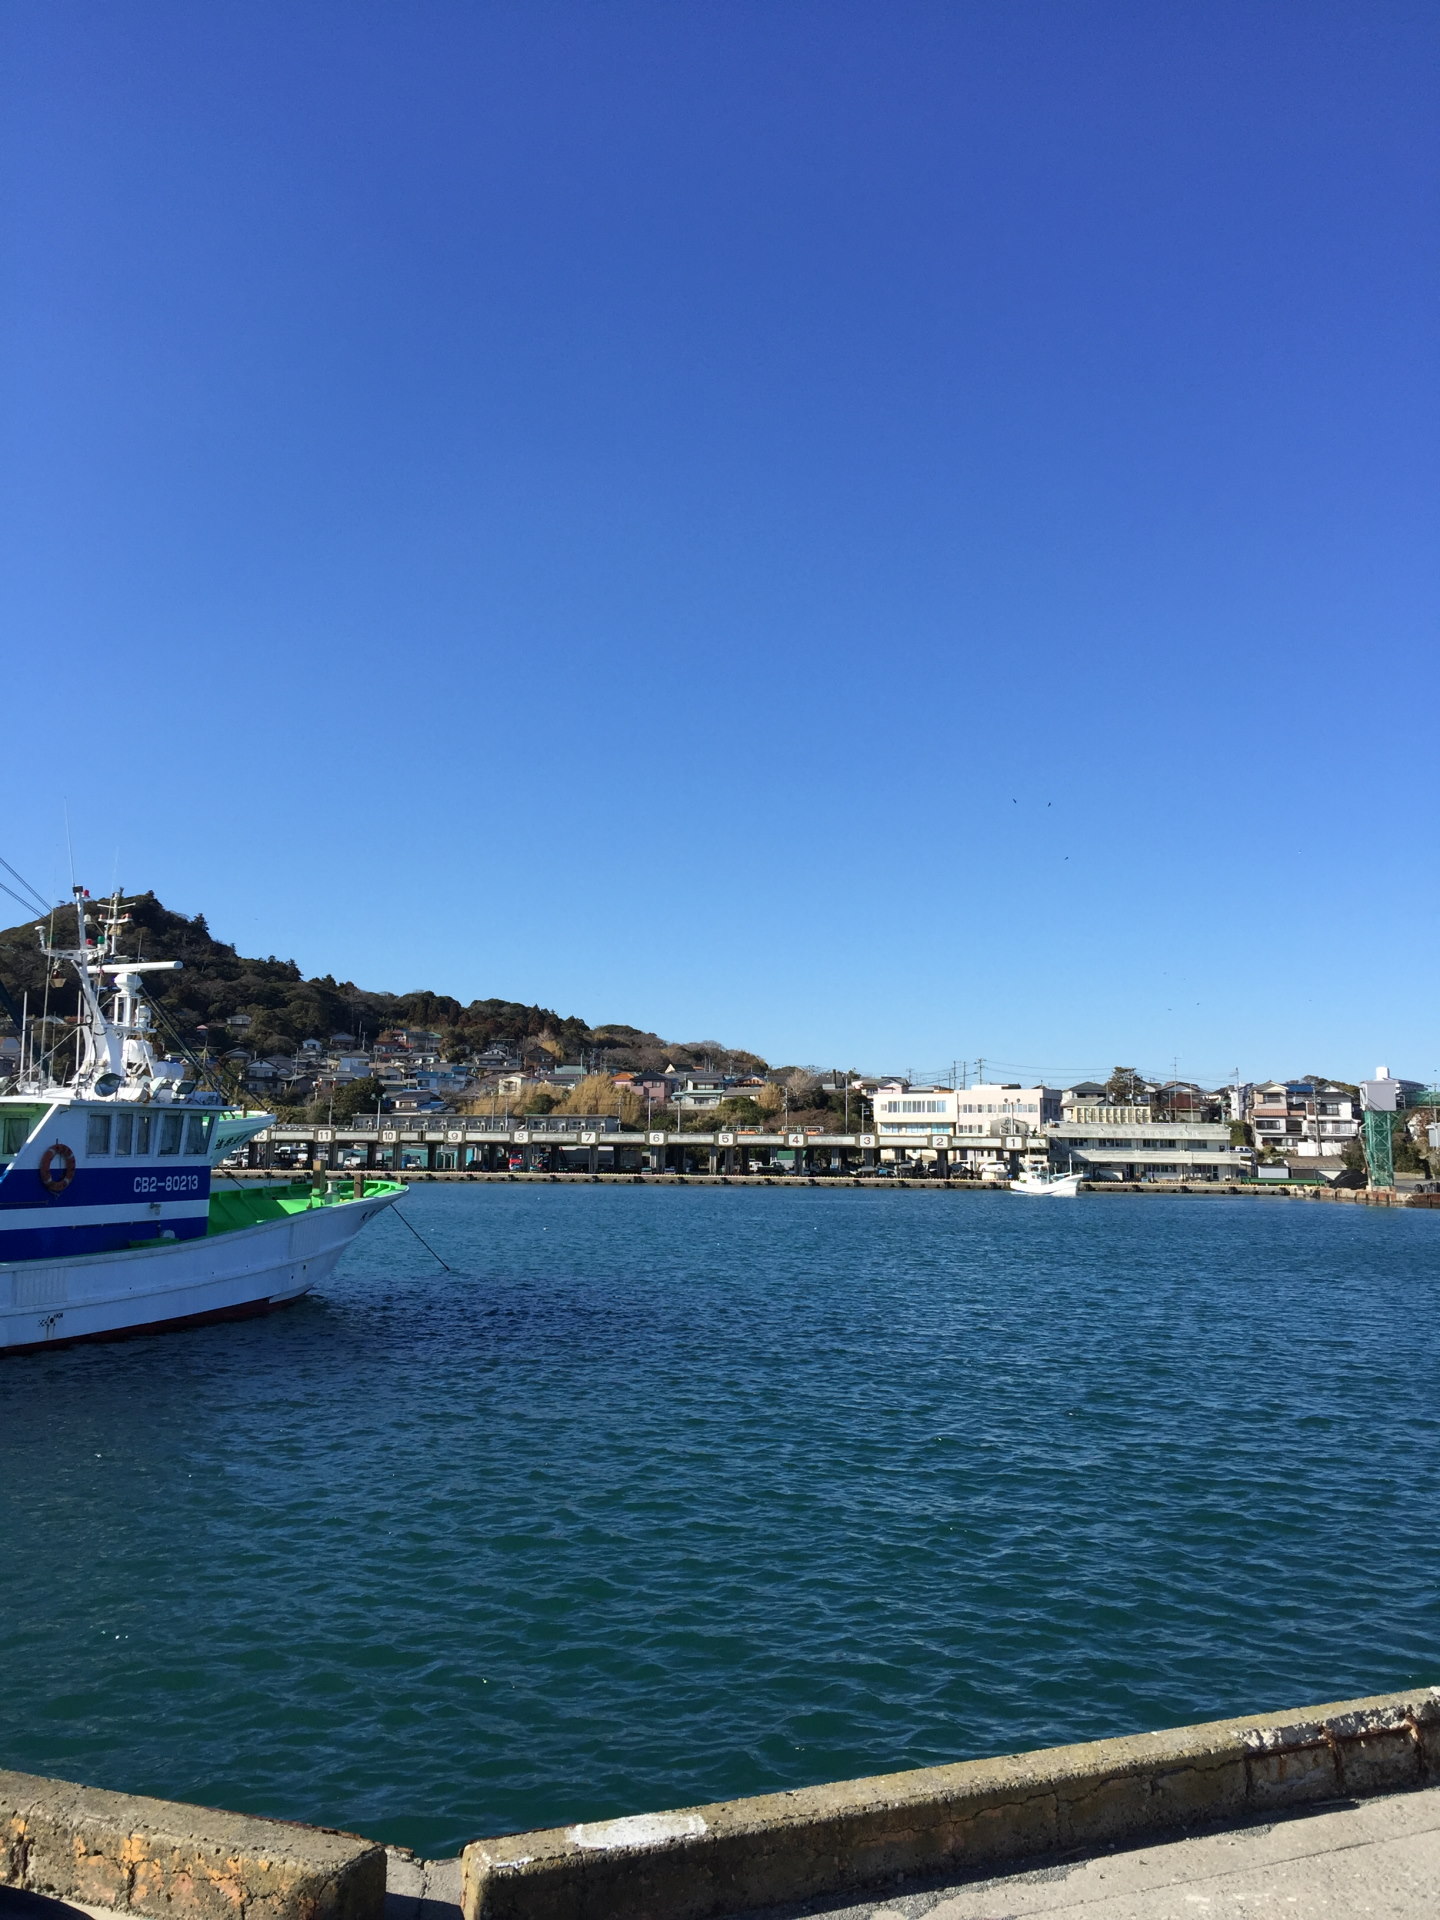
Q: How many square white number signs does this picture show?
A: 12